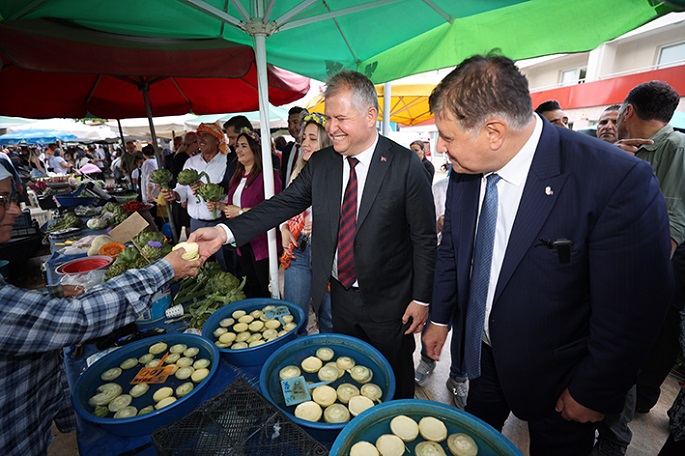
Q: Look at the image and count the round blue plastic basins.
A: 4